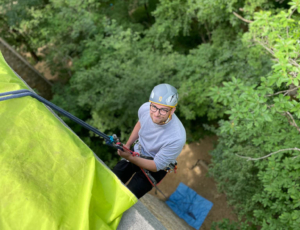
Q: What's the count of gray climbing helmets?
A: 1